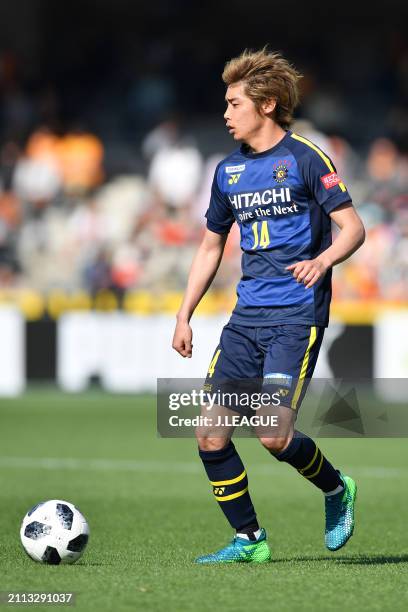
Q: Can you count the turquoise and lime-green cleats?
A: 2